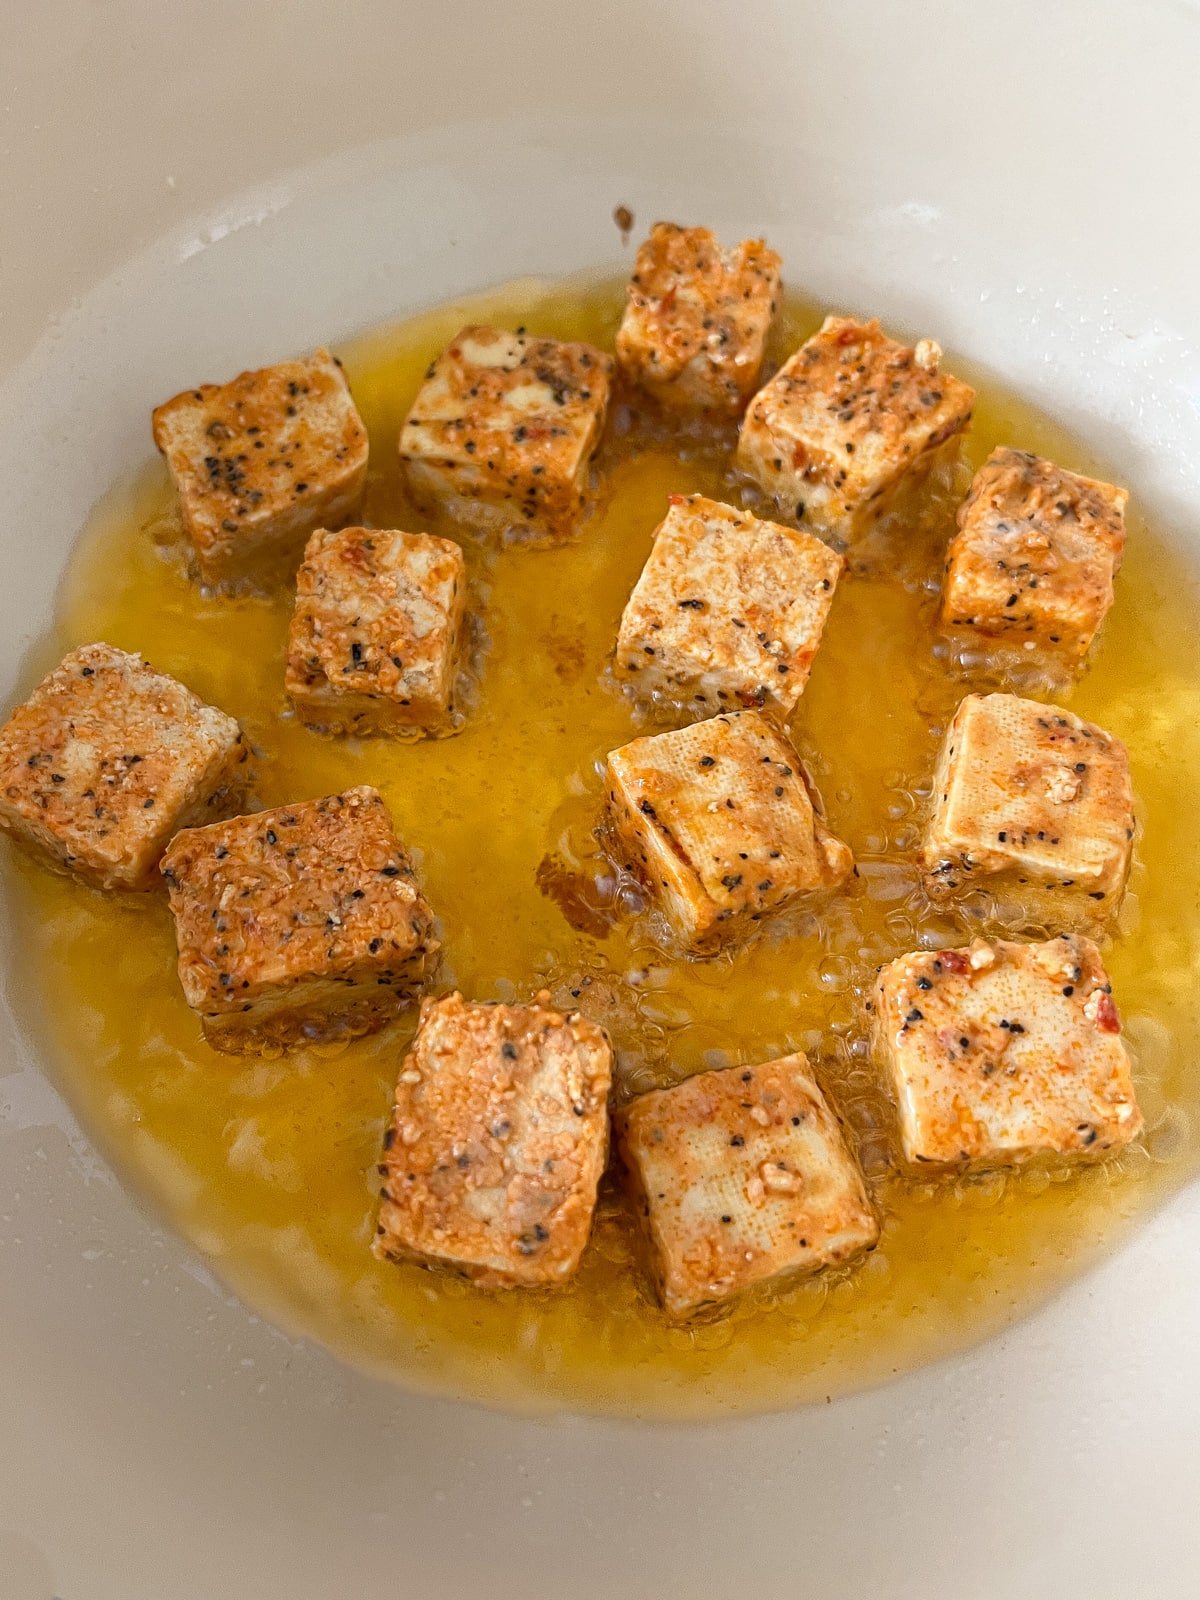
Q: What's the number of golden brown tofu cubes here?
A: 14